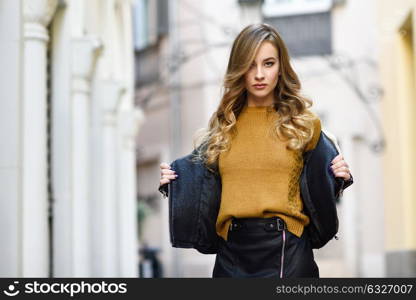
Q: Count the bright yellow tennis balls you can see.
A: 0